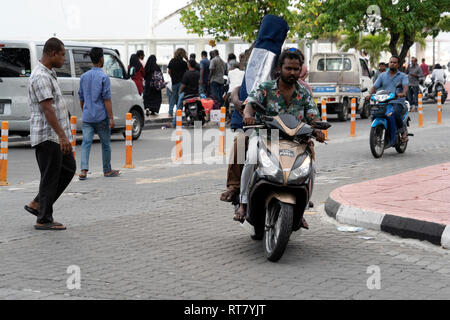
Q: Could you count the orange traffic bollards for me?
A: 9